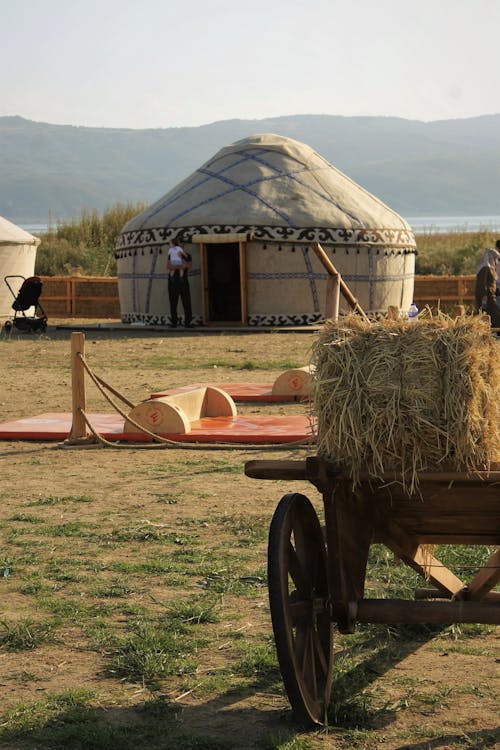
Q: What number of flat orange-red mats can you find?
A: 2